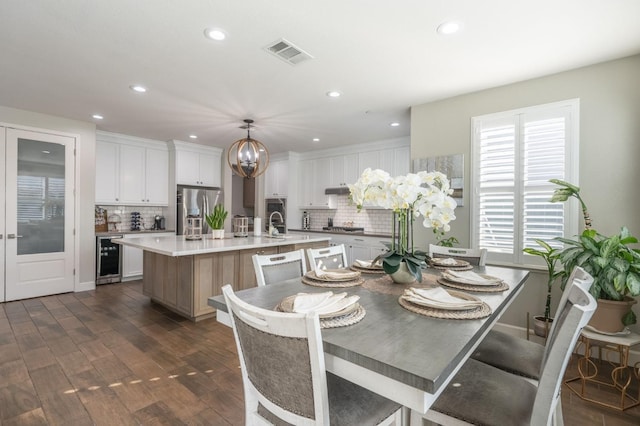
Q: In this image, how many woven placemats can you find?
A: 6